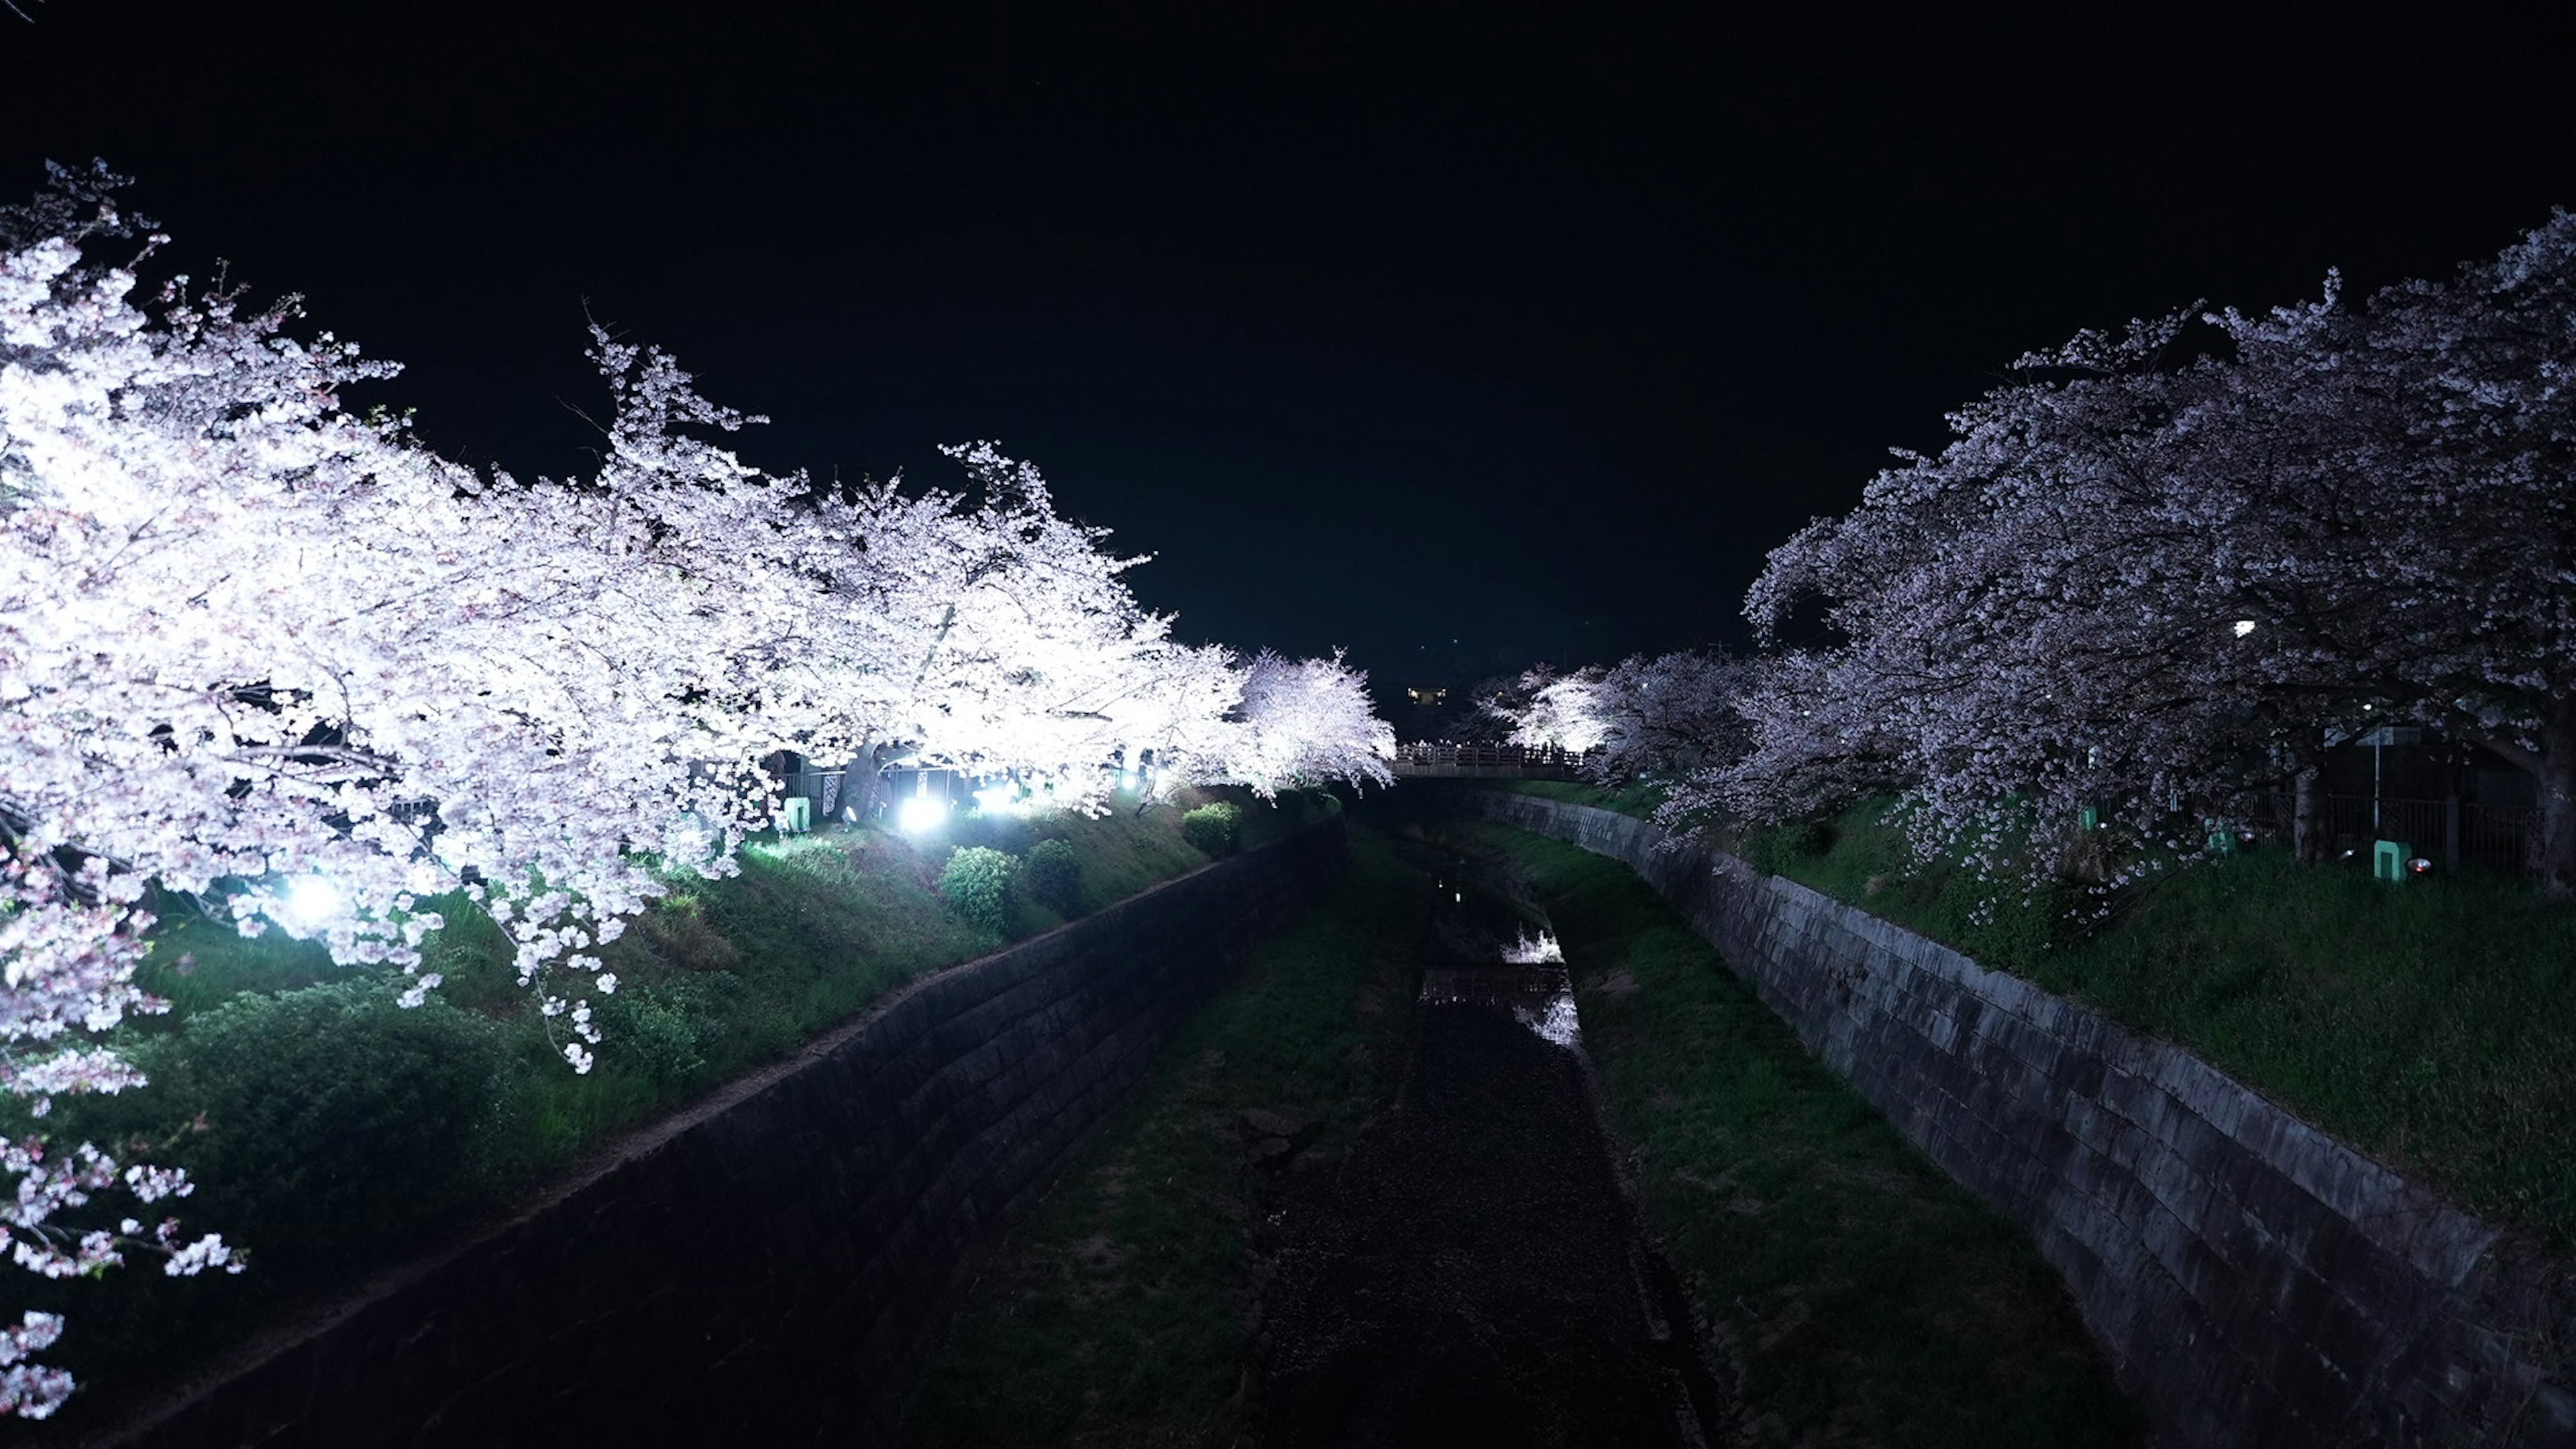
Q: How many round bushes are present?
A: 3